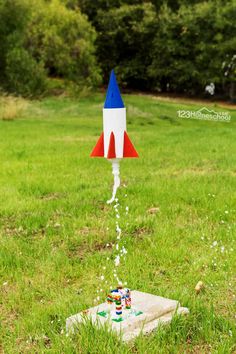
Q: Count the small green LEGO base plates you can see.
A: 3